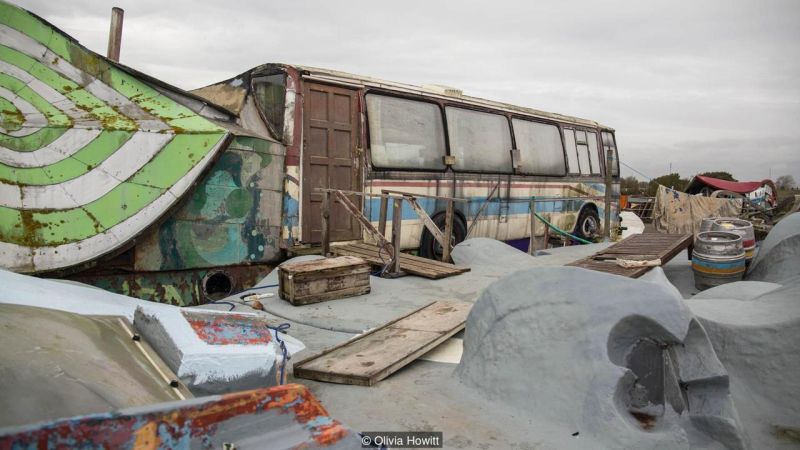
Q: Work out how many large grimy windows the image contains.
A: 3